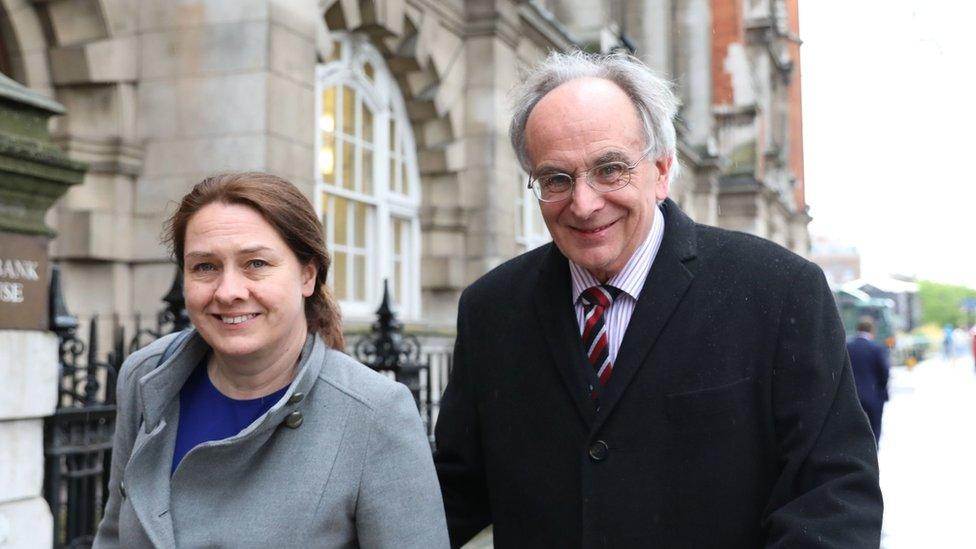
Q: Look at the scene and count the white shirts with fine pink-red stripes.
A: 1